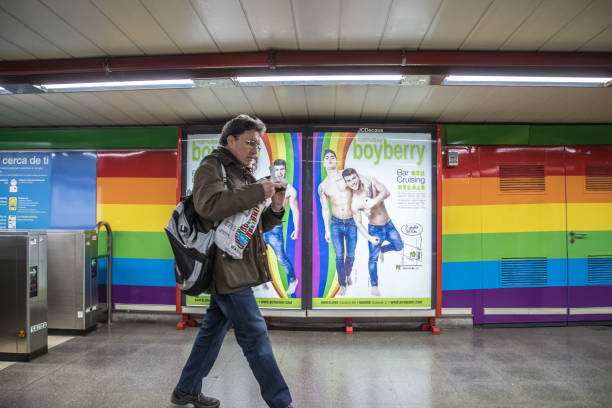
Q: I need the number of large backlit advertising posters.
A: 2